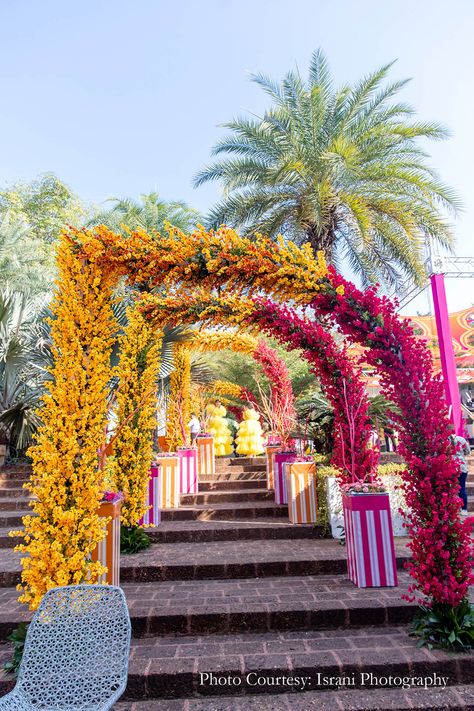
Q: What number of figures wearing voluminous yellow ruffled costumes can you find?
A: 2